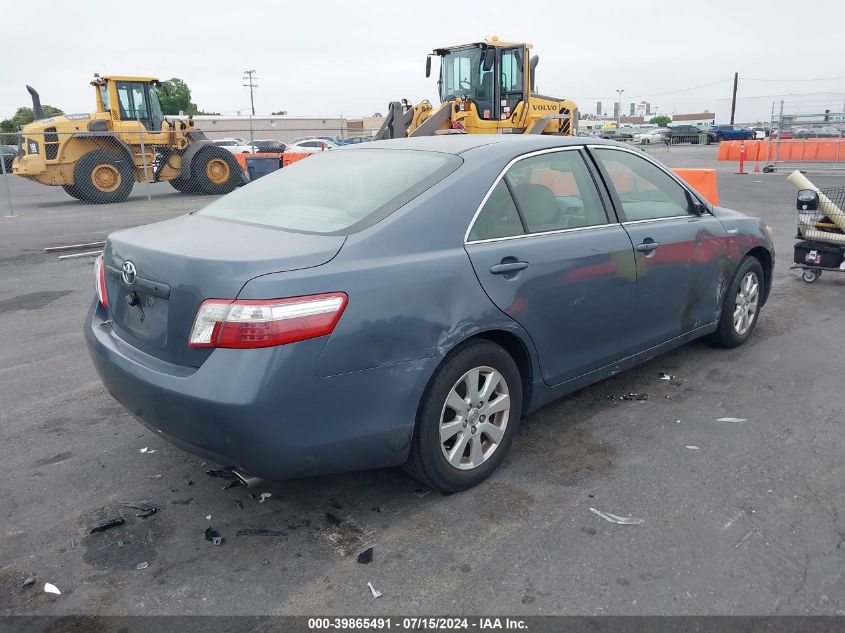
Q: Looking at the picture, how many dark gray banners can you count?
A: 1